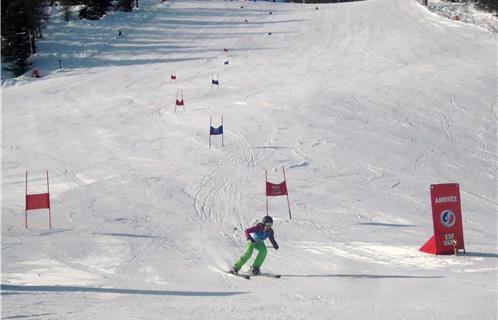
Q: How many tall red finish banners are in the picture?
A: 1